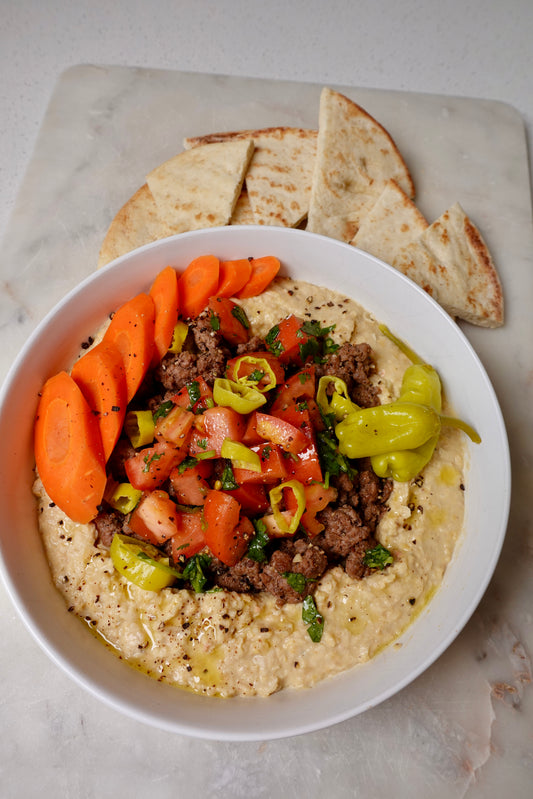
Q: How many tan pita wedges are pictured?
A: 6